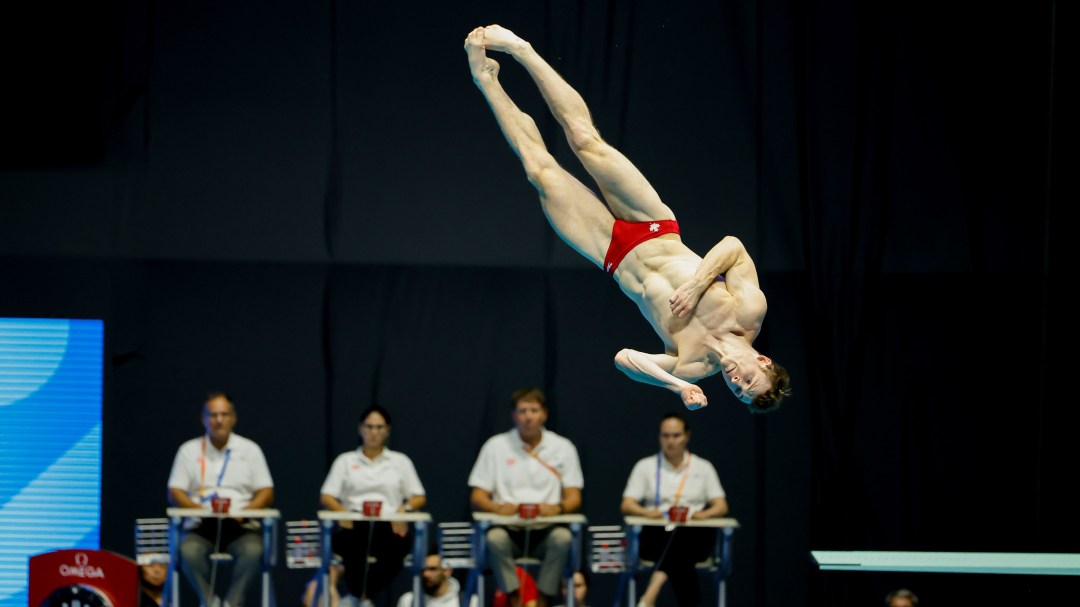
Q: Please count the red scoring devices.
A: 4